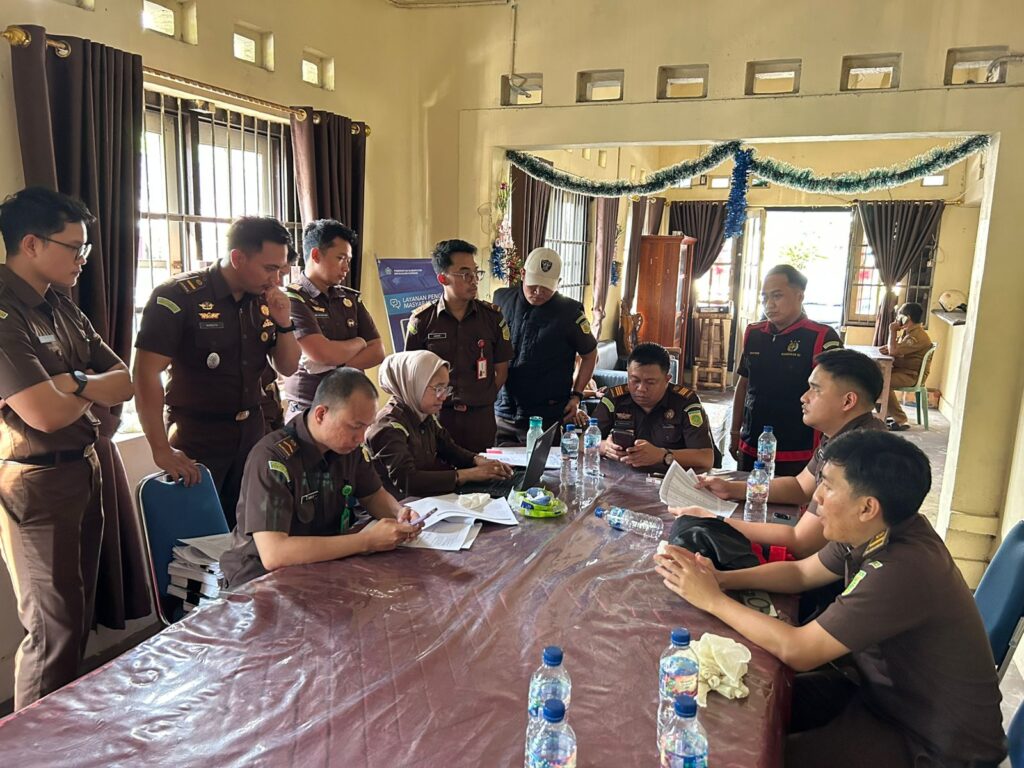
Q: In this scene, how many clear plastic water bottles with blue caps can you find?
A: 9